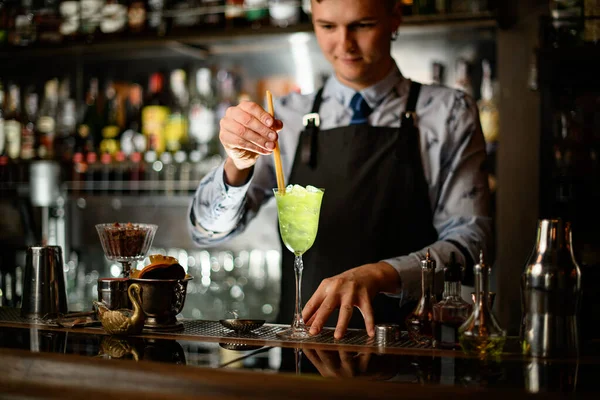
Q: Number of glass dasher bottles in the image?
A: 3